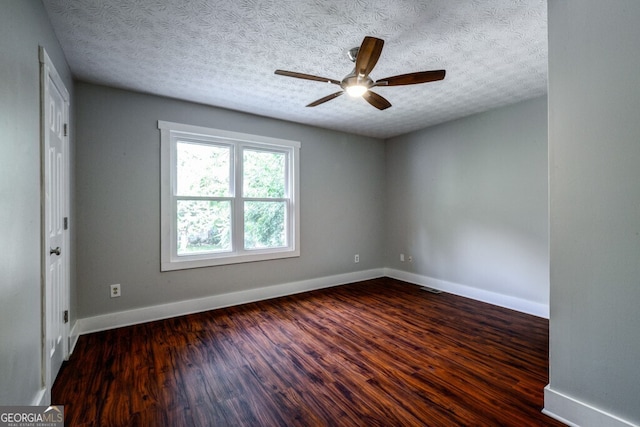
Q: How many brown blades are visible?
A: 5